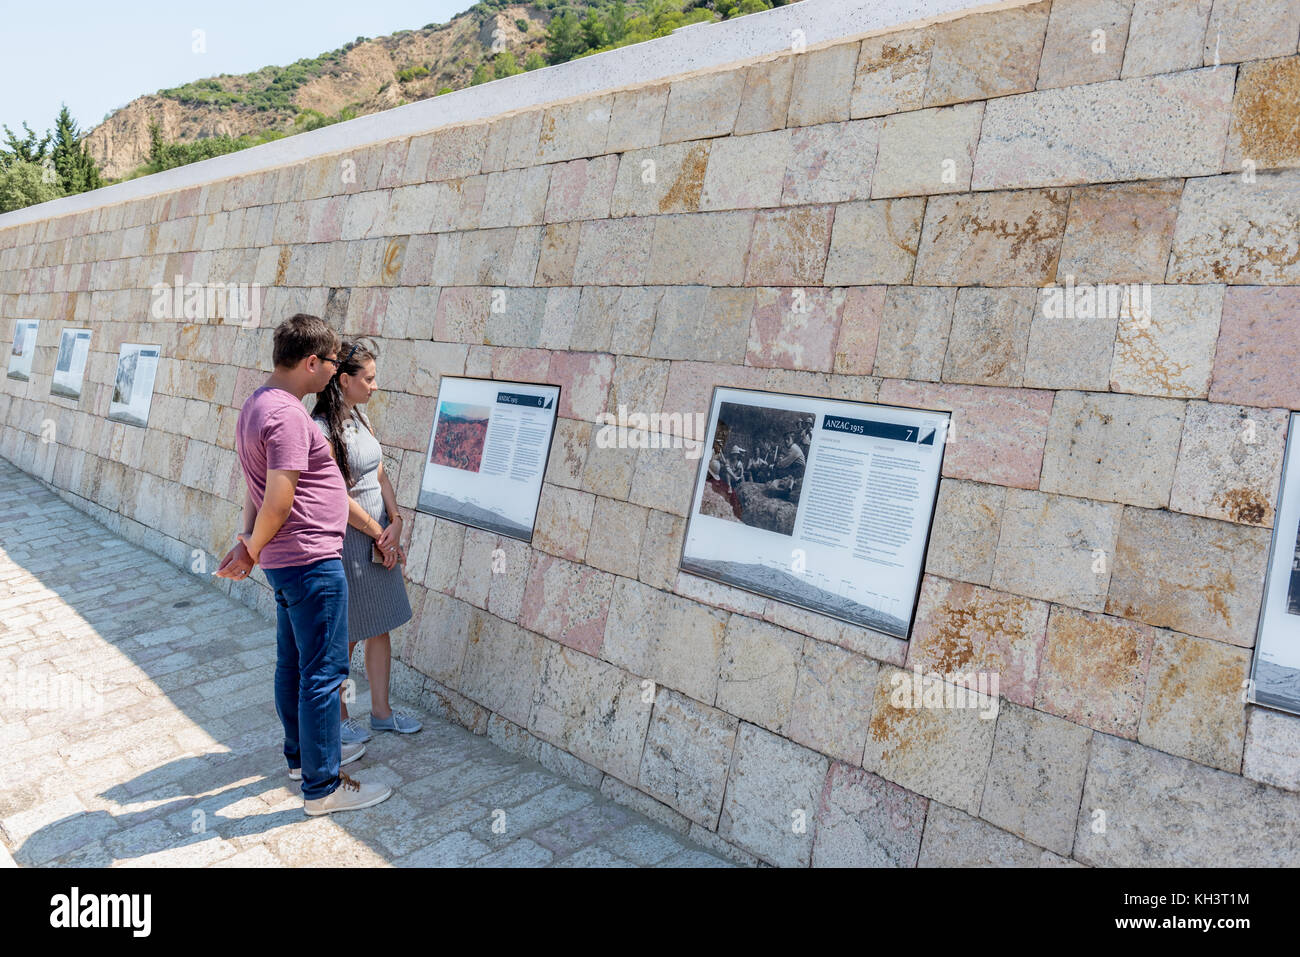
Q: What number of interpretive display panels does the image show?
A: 6